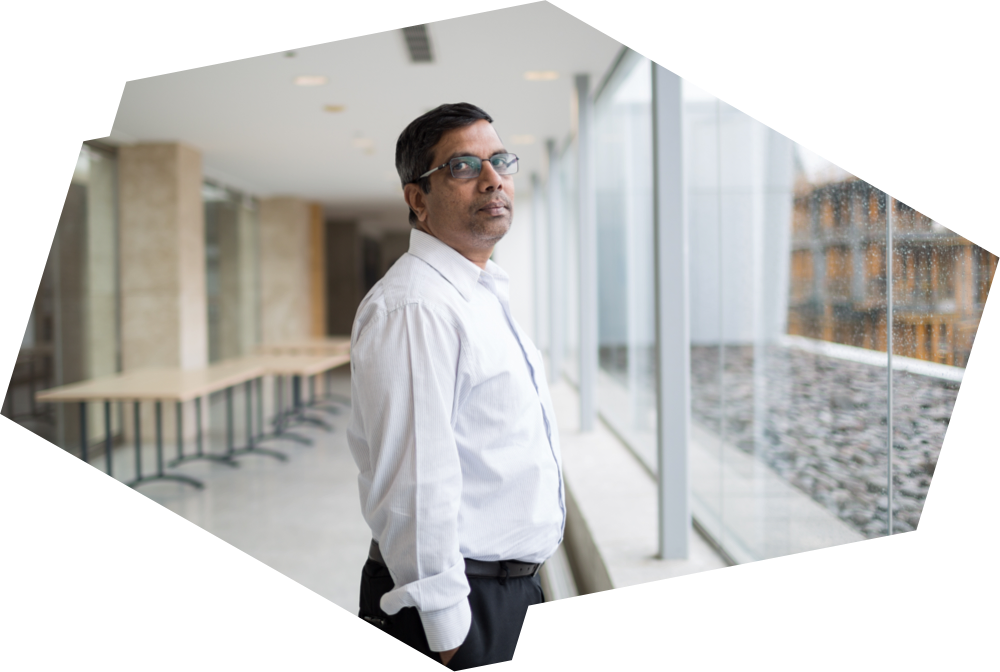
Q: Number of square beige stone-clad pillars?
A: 2